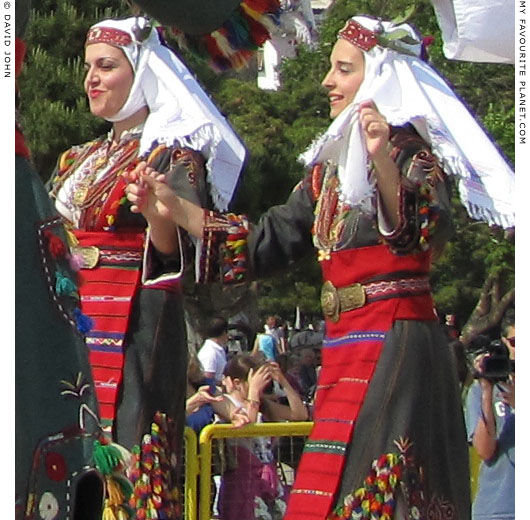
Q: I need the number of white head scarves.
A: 2